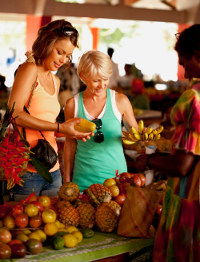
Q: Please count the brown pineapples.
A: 6